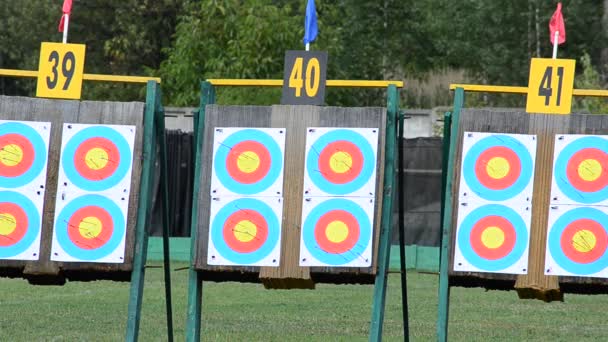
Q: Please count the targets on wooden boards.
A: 12